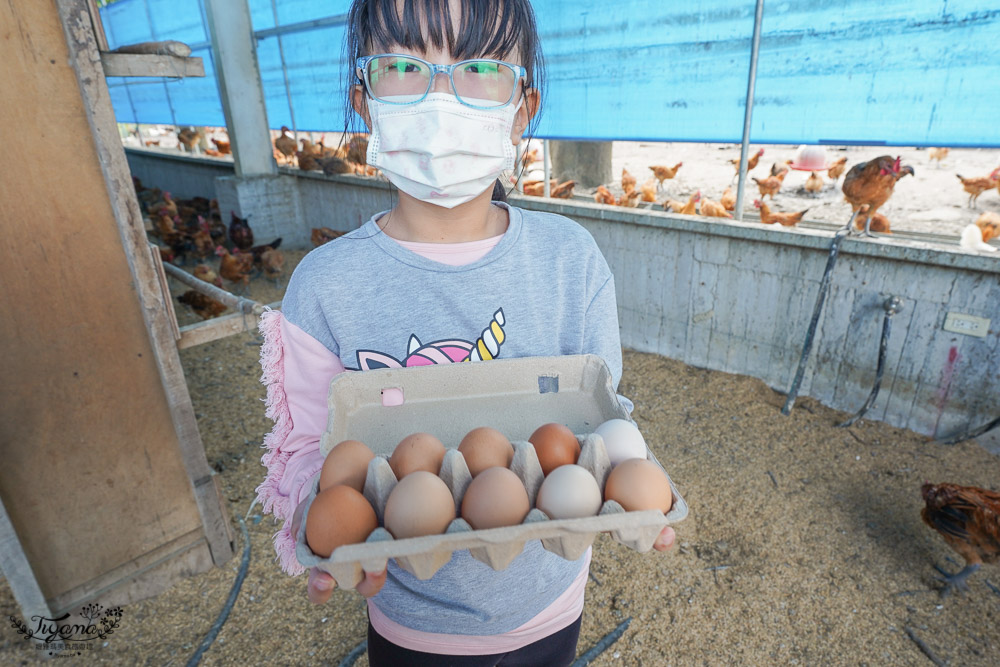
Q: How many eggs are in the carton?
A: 10